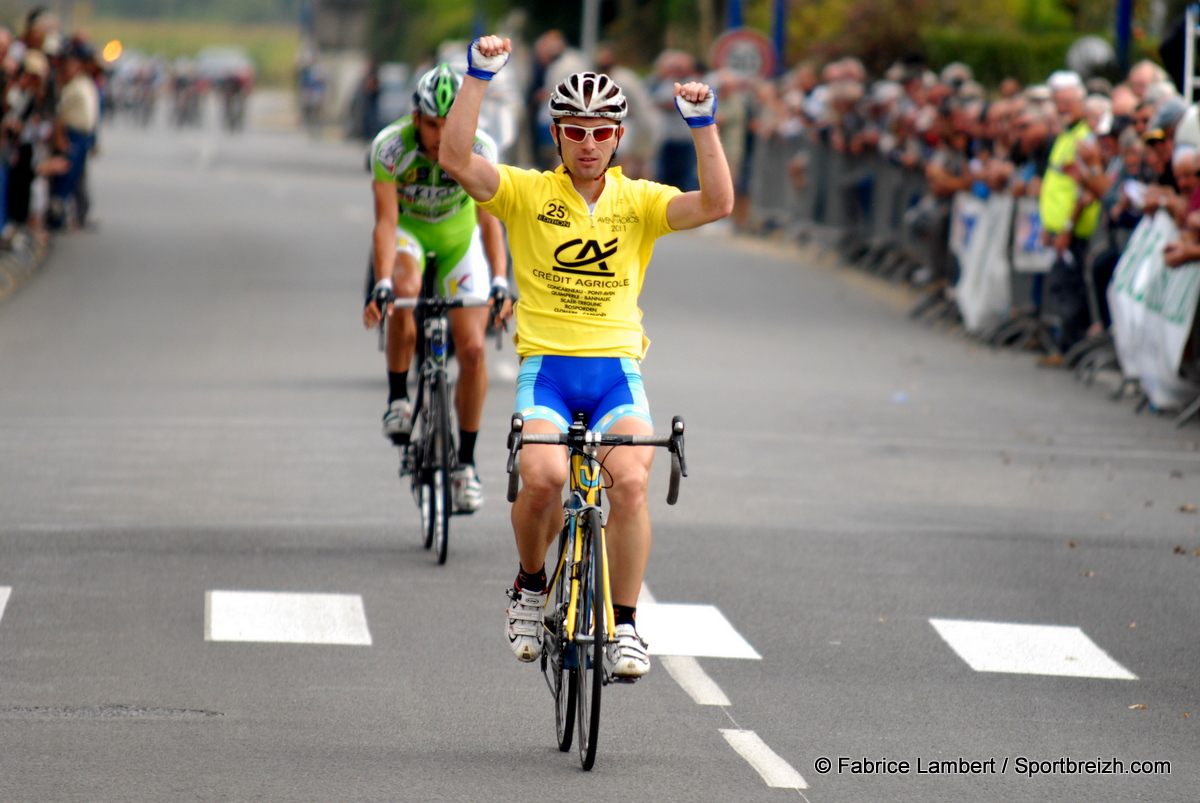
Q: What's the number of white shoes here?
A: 4